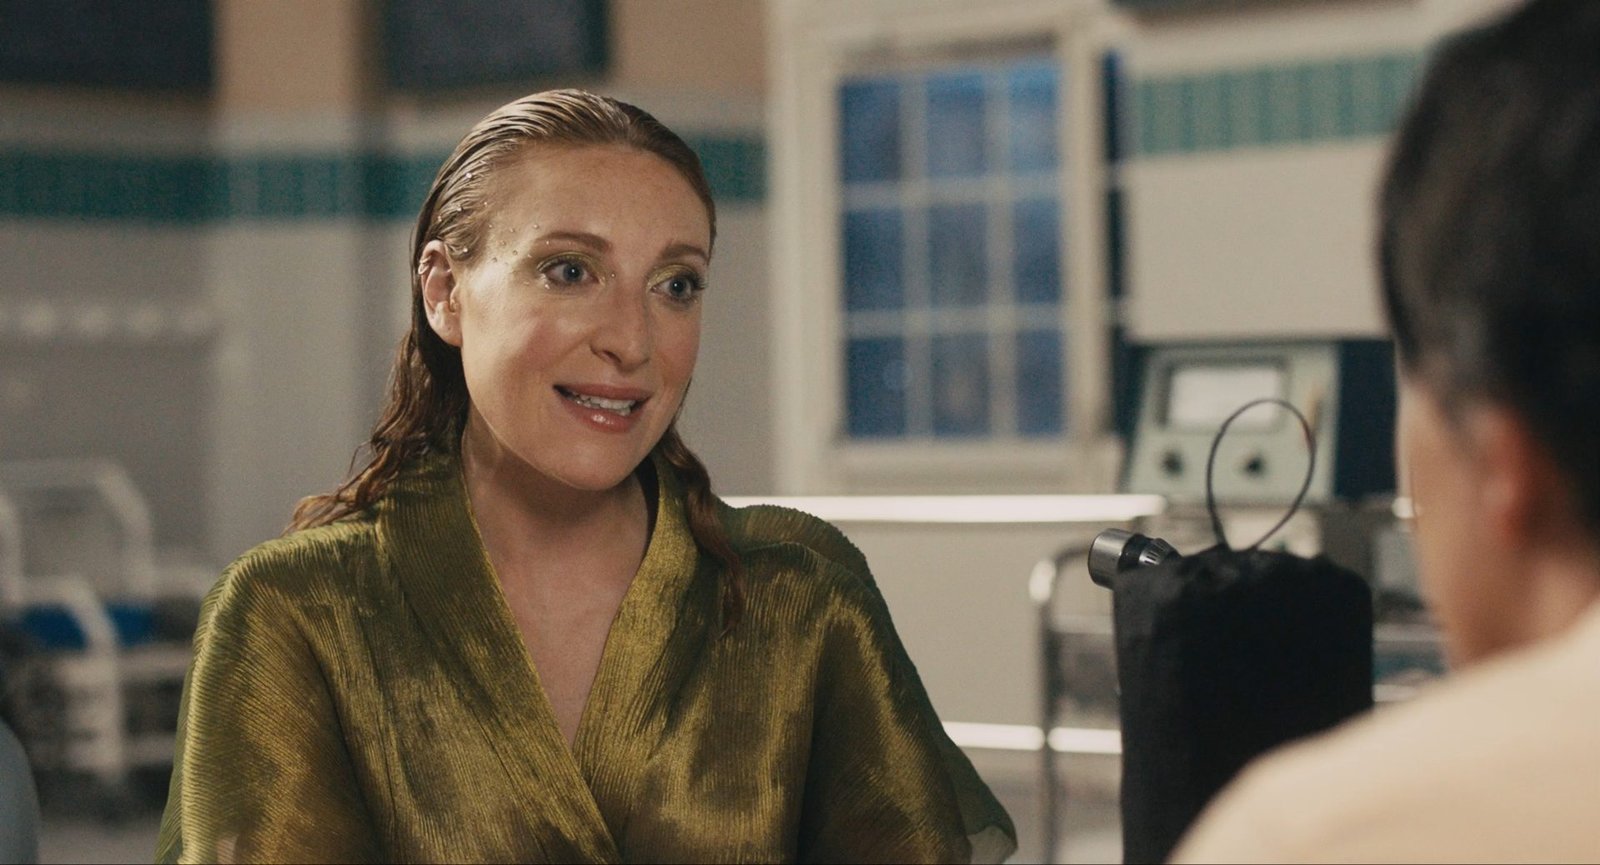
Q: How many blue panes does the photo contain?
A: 9